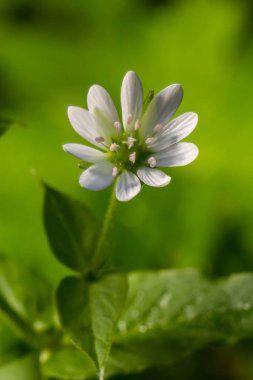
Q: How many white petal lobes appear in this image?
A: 10